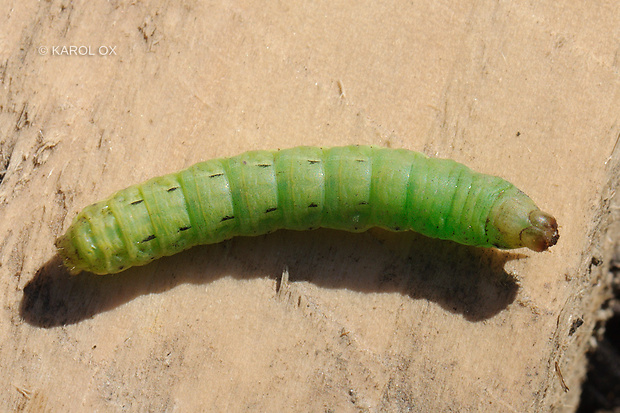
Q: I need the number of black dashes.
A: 12